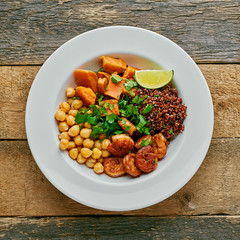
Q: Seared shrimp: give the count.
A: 6